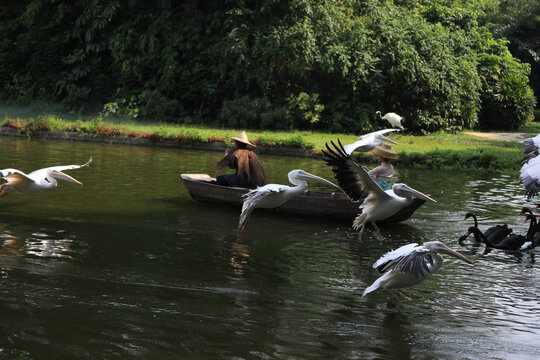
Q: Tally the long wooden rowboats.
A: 1